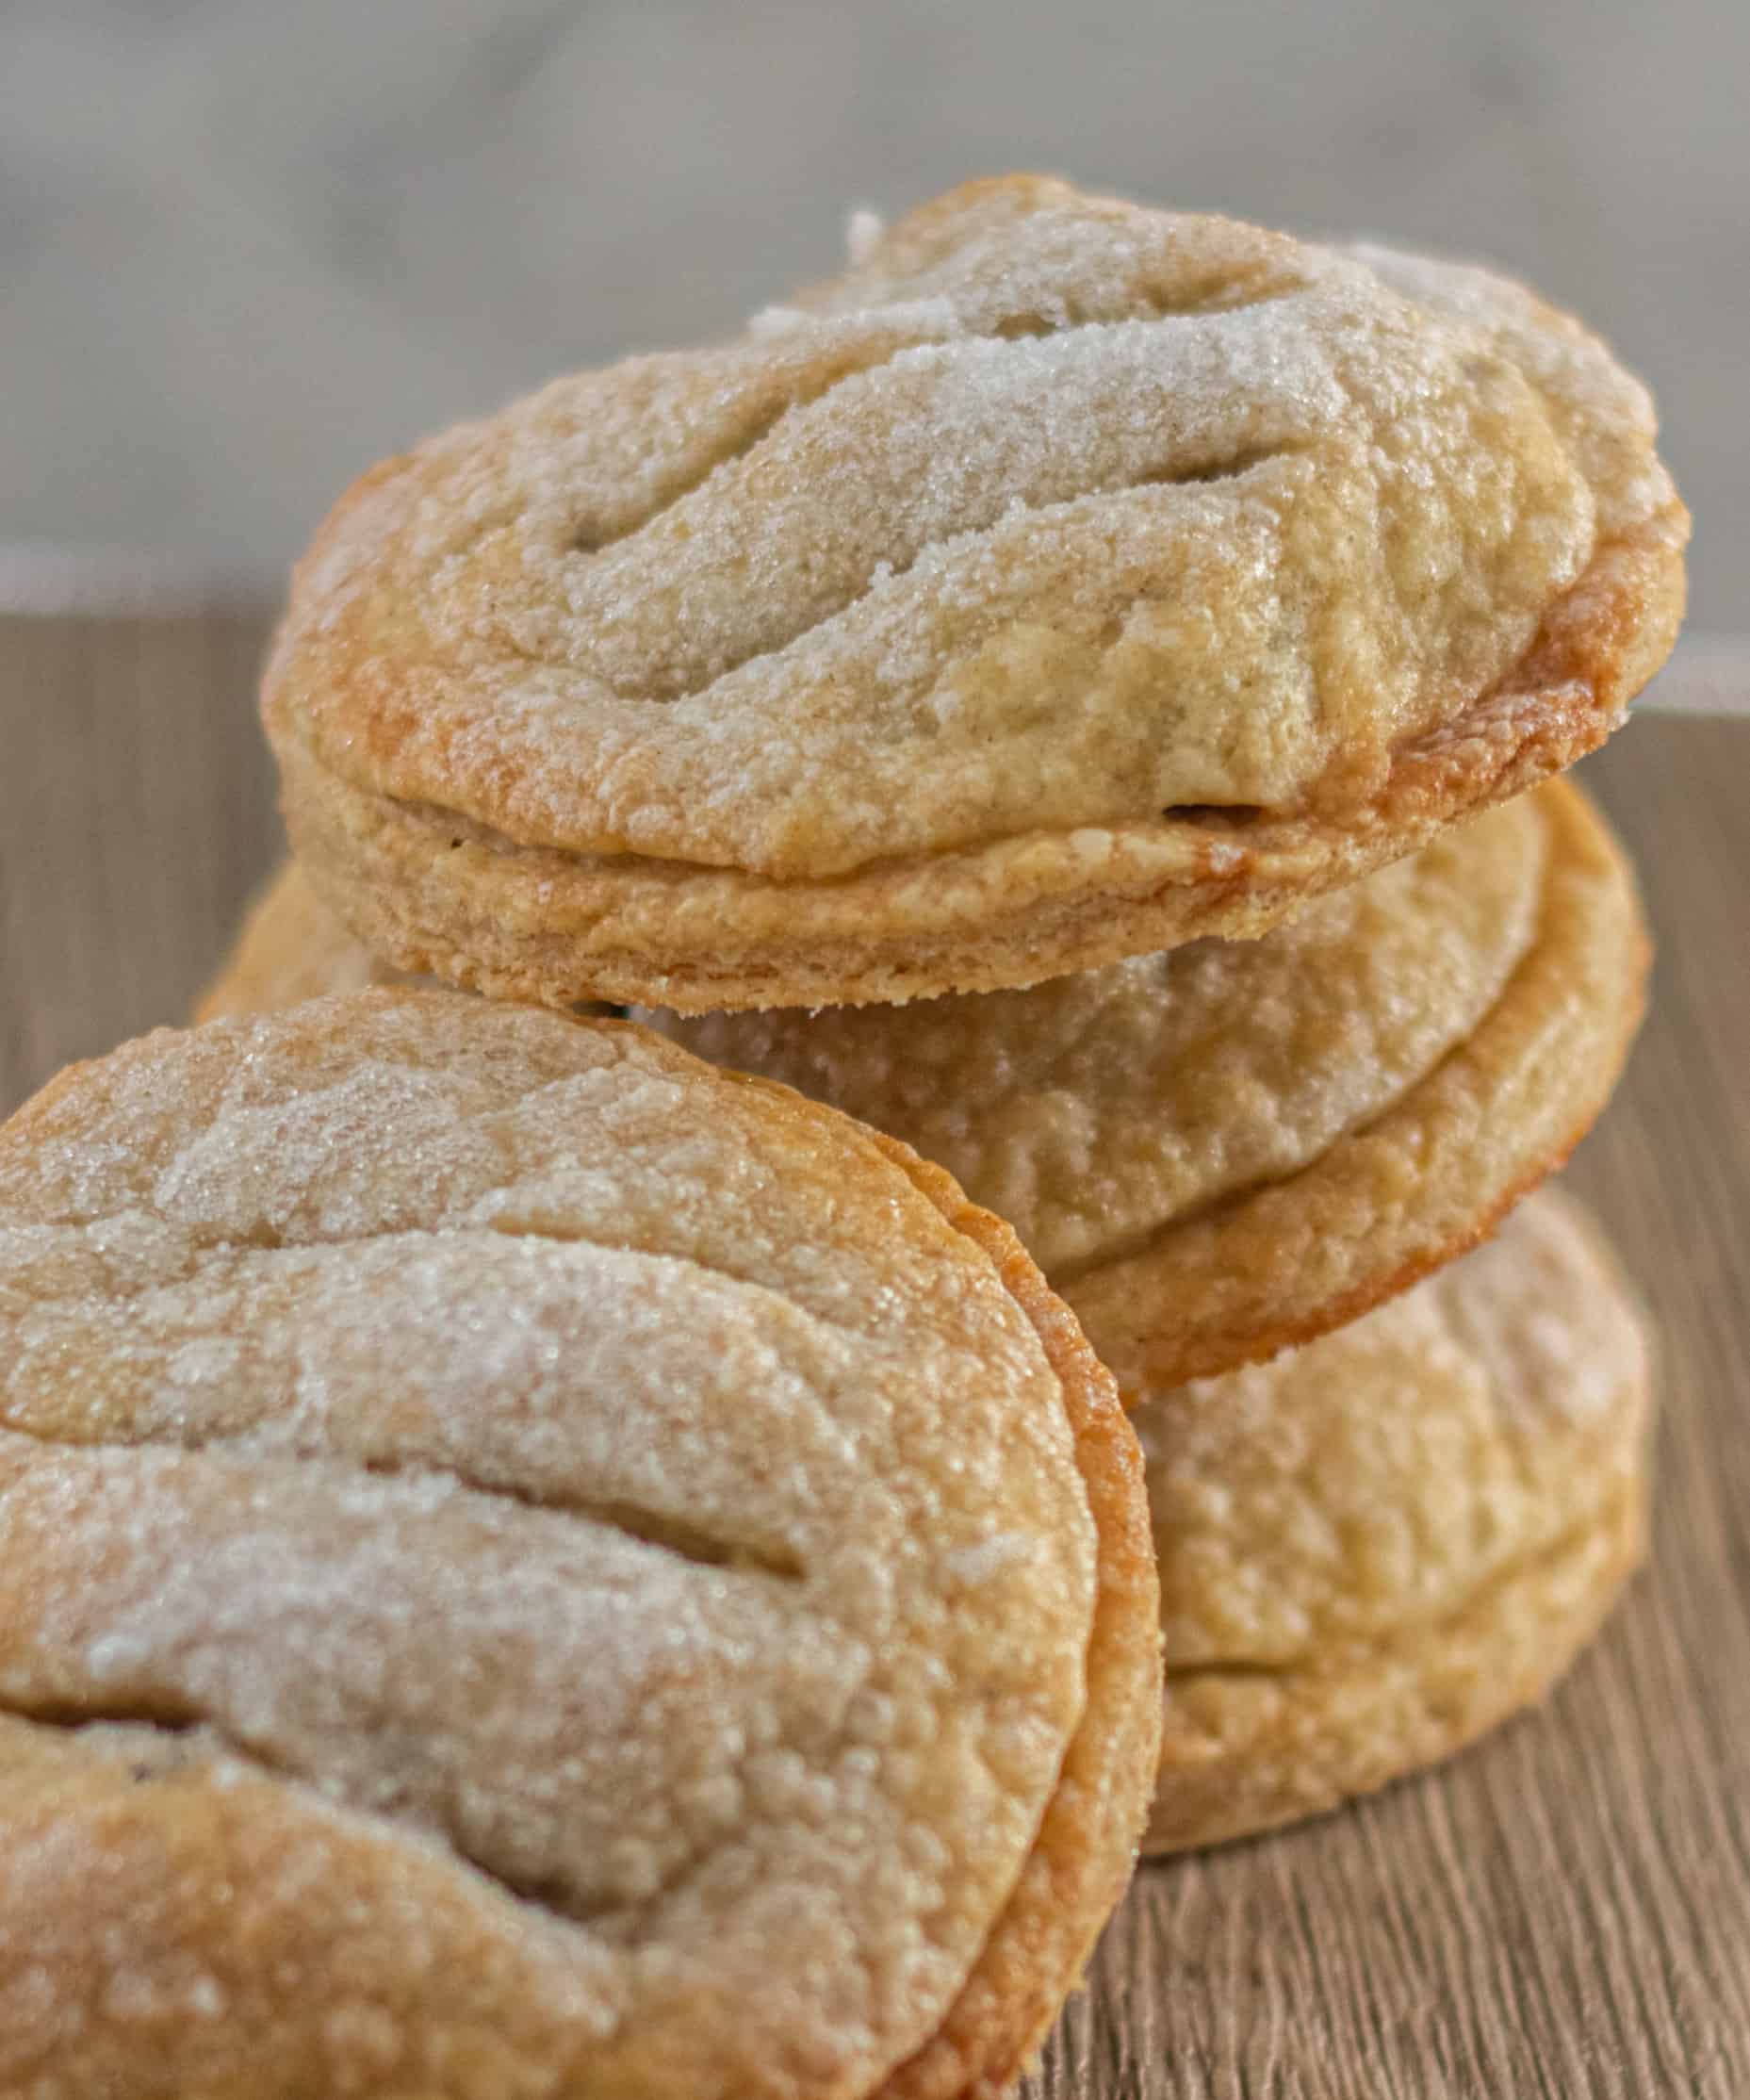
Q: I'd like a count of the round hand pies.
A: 4